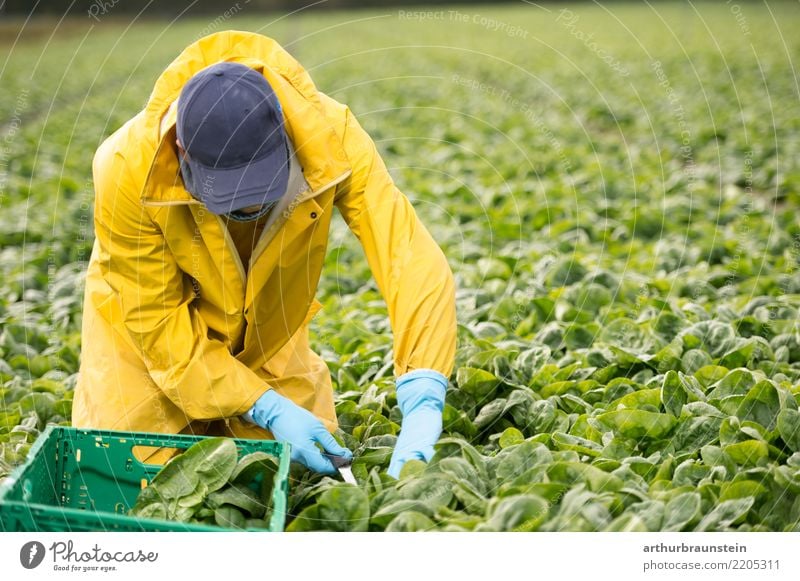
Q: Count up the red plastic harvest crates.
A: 0